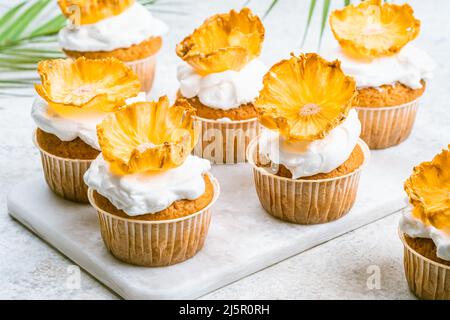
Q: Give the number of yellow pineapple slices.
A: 7